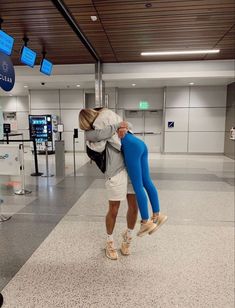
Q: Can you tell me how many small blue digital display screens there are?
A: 3